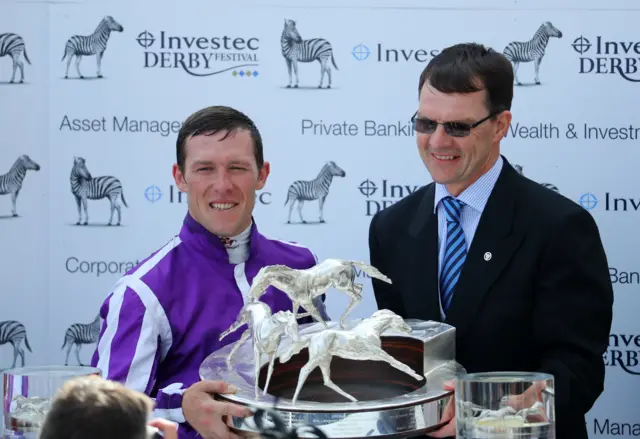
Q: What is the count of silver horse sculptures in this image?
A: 3